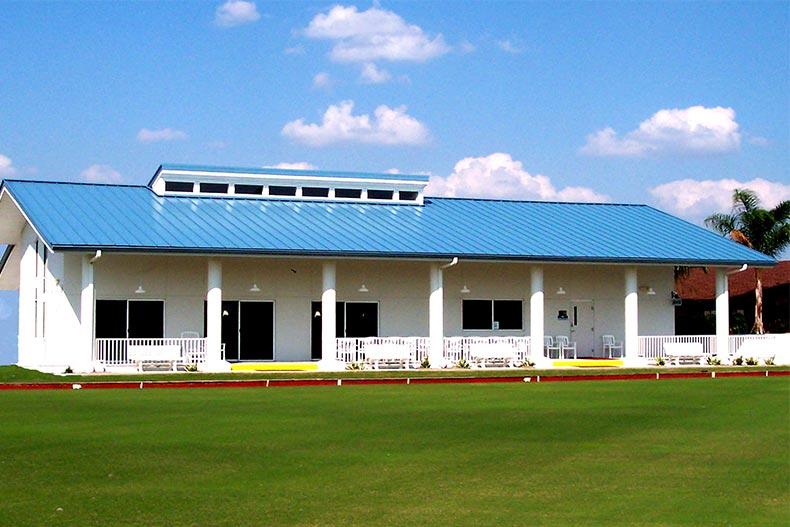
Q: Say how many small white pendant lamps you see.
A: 6